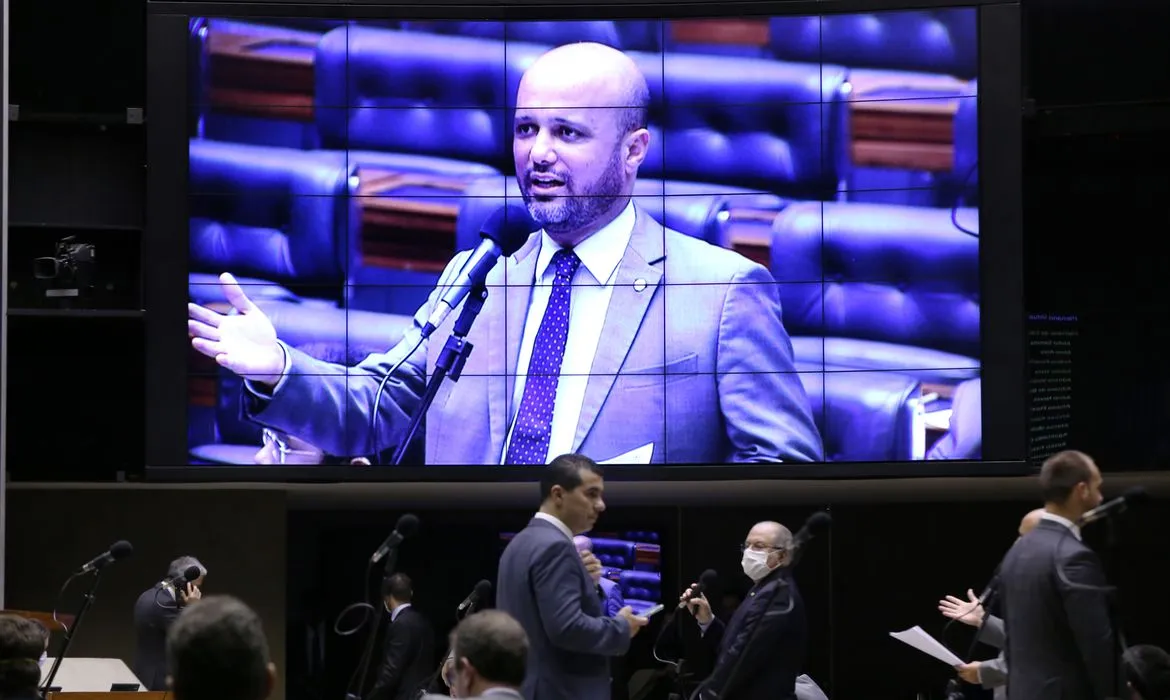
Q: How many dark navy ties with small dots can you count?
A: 1